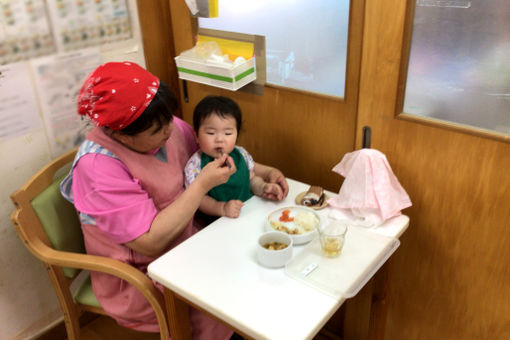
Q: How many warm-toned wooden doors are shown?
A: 2